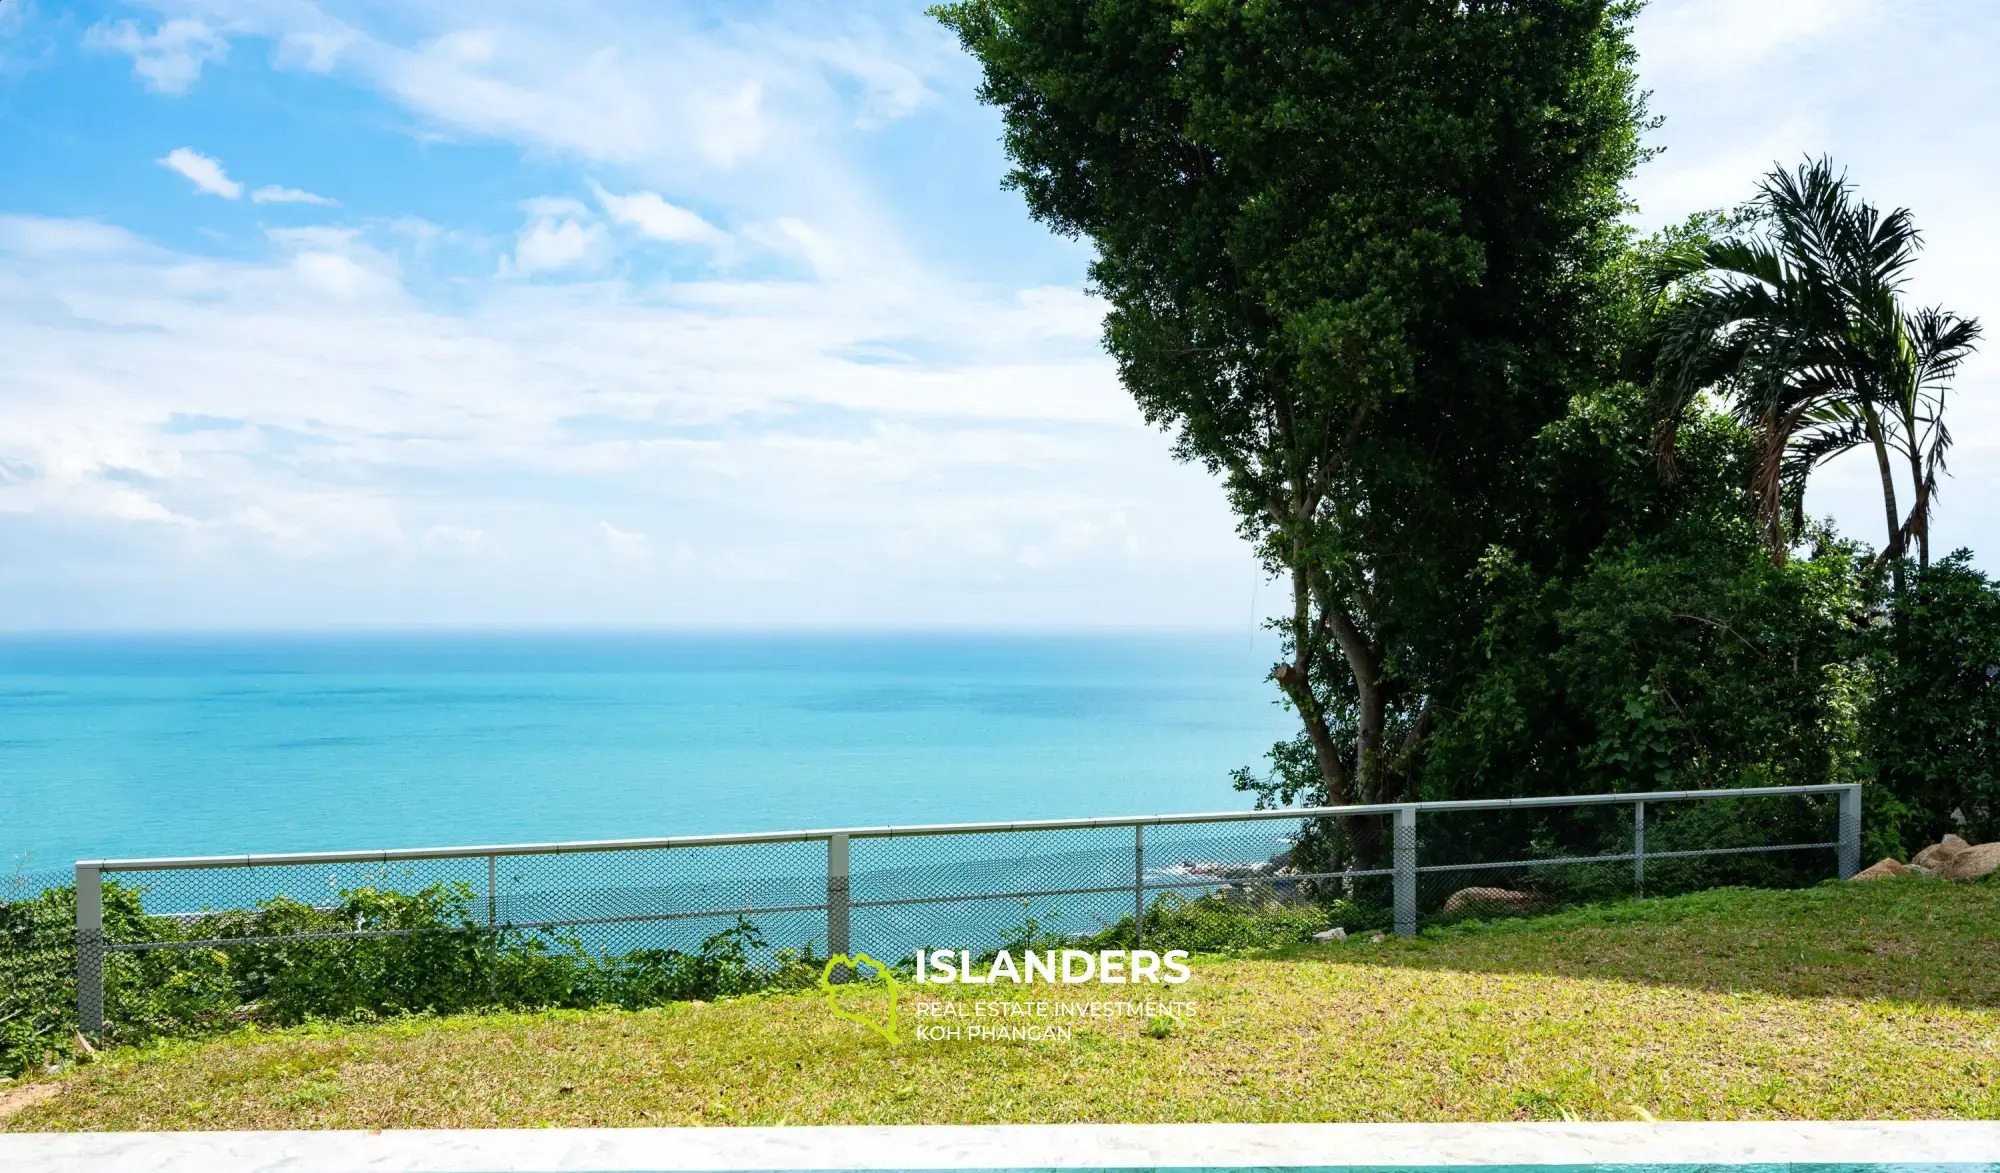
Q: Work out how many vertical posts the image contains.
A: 7